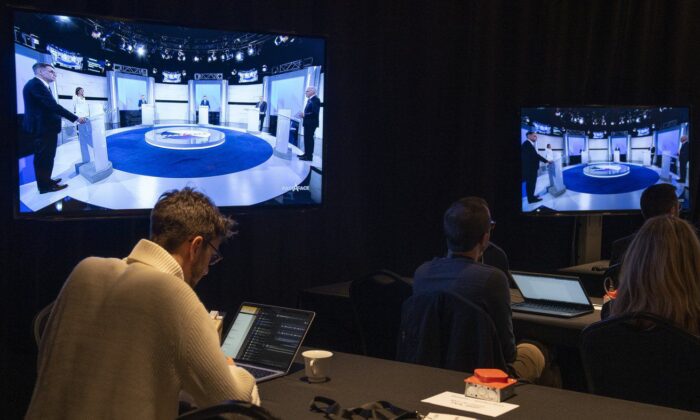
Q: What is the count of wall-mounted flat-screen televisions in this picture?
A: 2